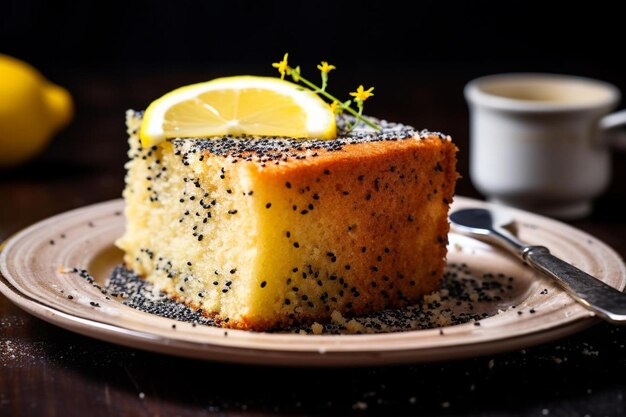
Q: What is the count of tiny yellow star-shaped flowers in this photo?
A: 3